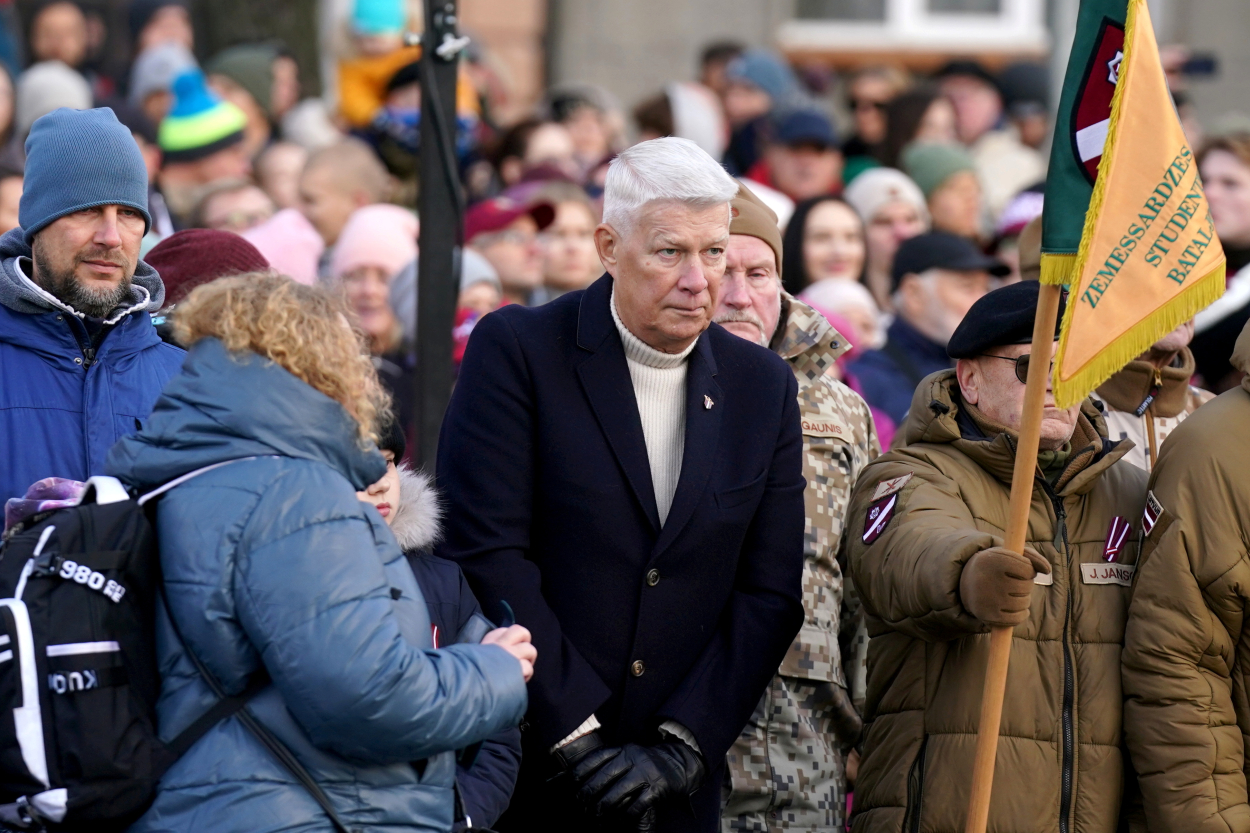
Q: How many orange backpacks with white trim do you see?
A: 0